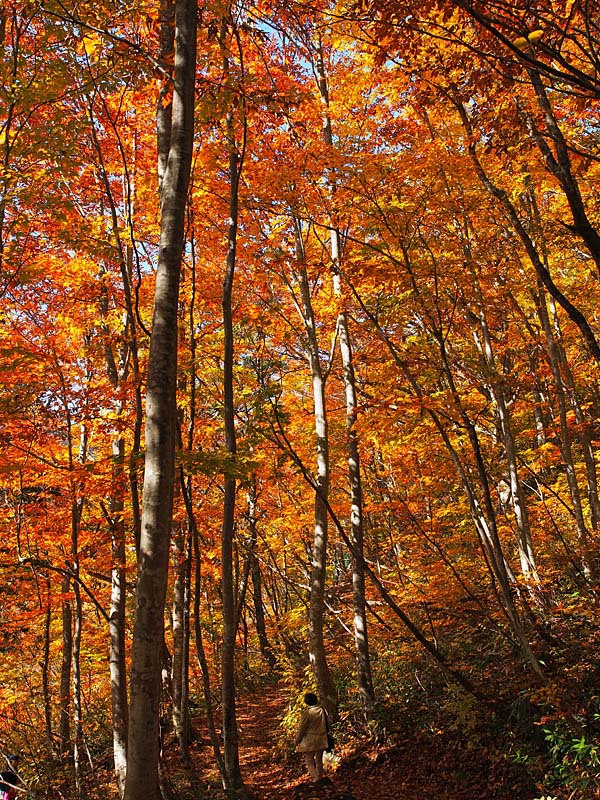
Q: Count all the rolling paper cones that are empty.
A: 0